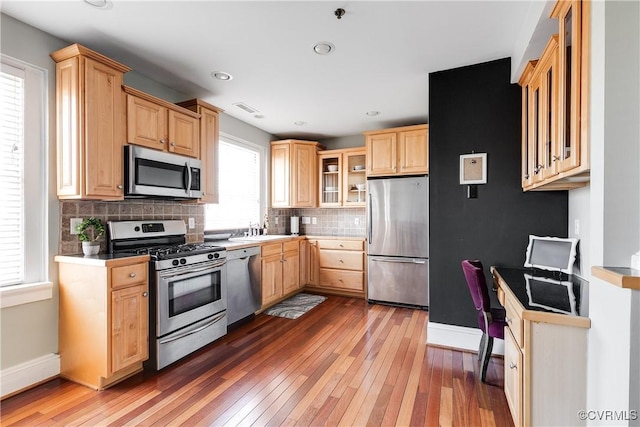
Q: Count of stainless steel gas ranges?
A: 1